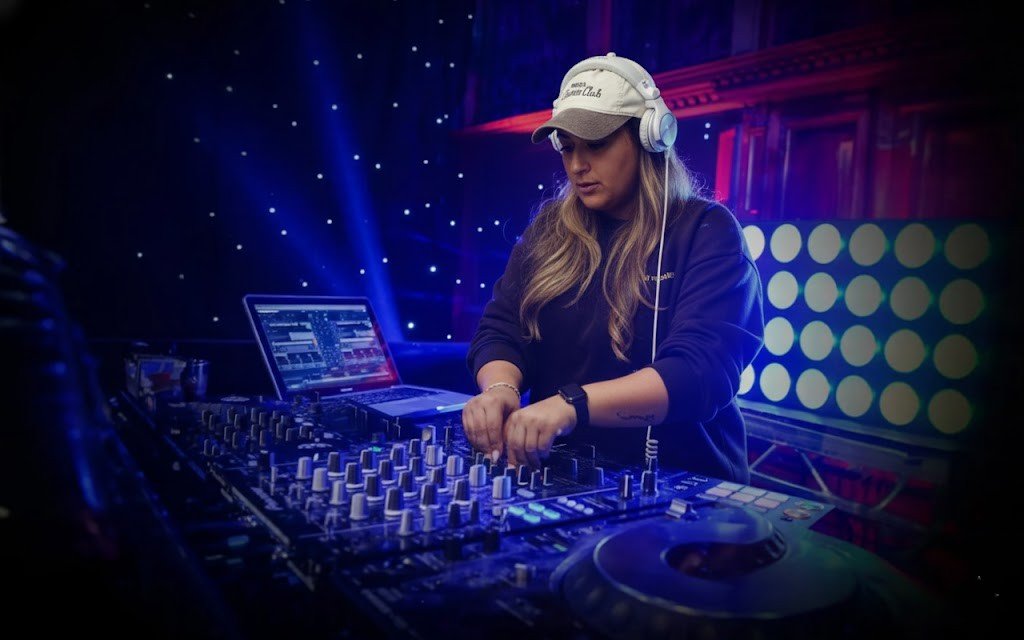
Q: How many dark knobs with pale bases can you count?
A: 12